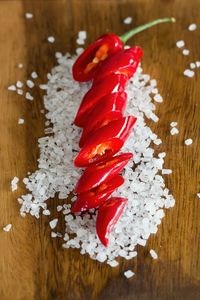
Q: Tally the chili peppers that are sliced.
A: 1